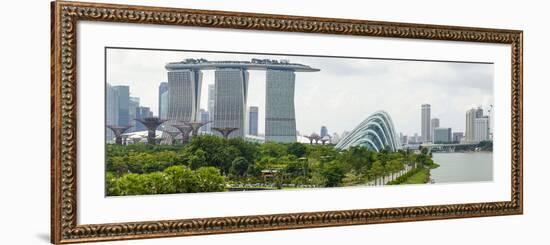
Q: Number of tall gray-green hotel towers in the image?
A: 3